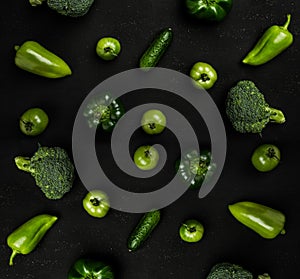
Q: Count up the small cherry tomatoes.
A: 8